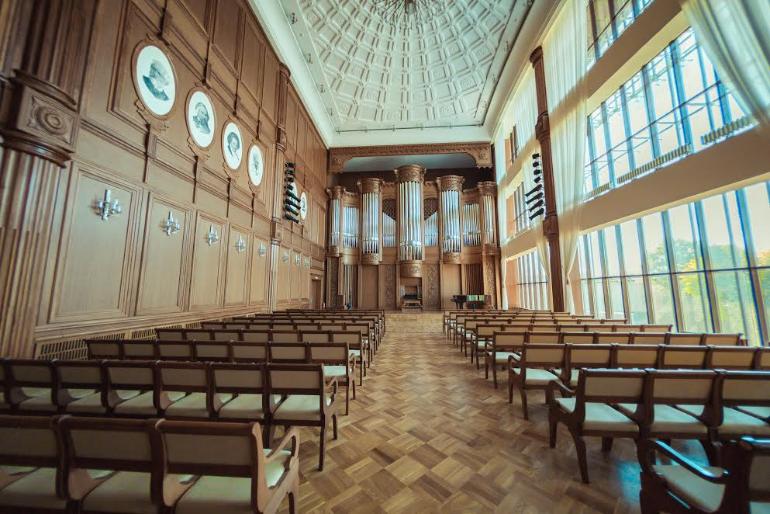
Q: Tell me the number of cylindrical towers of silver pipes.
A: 5